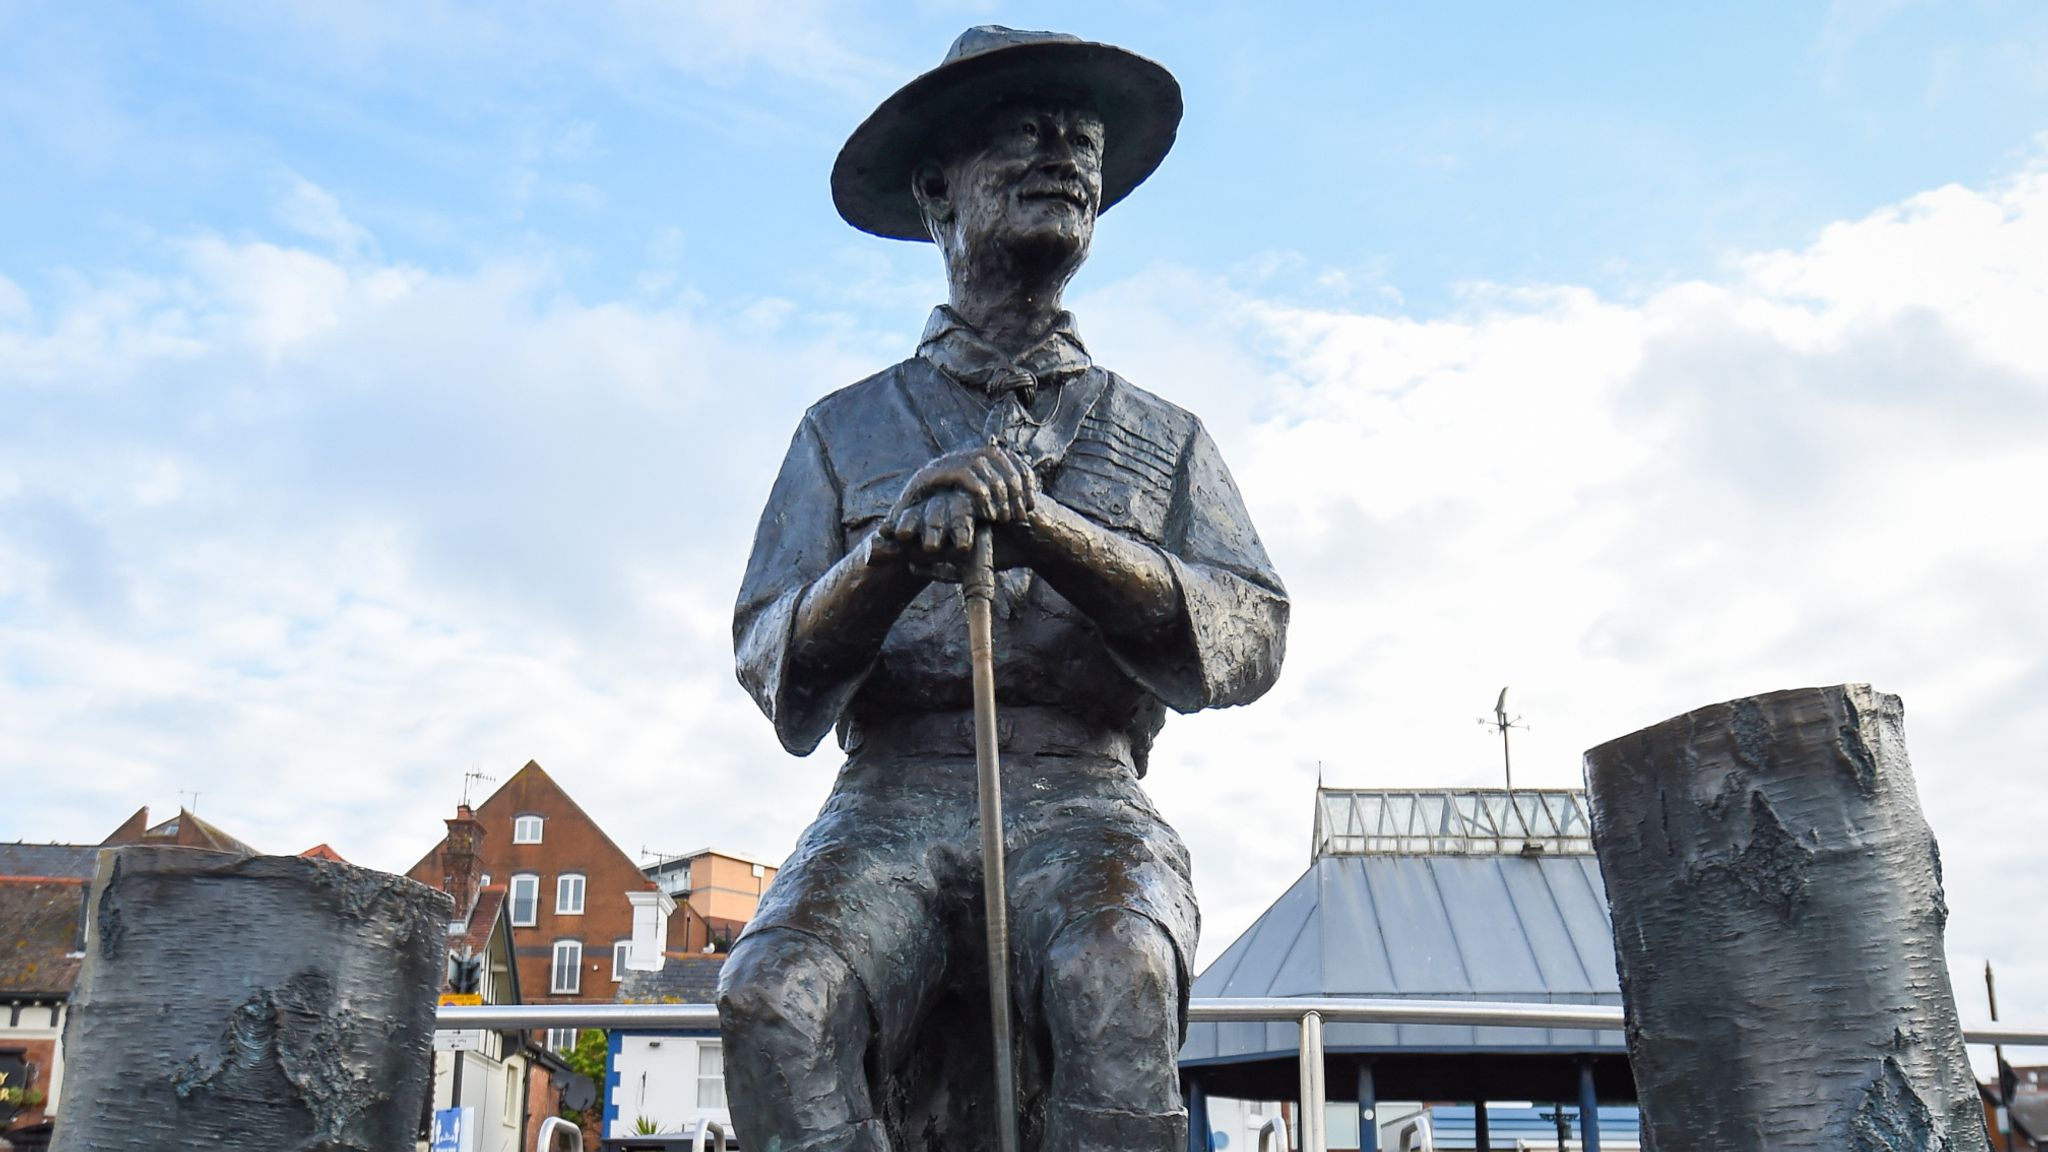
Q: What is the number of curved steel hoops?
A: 4